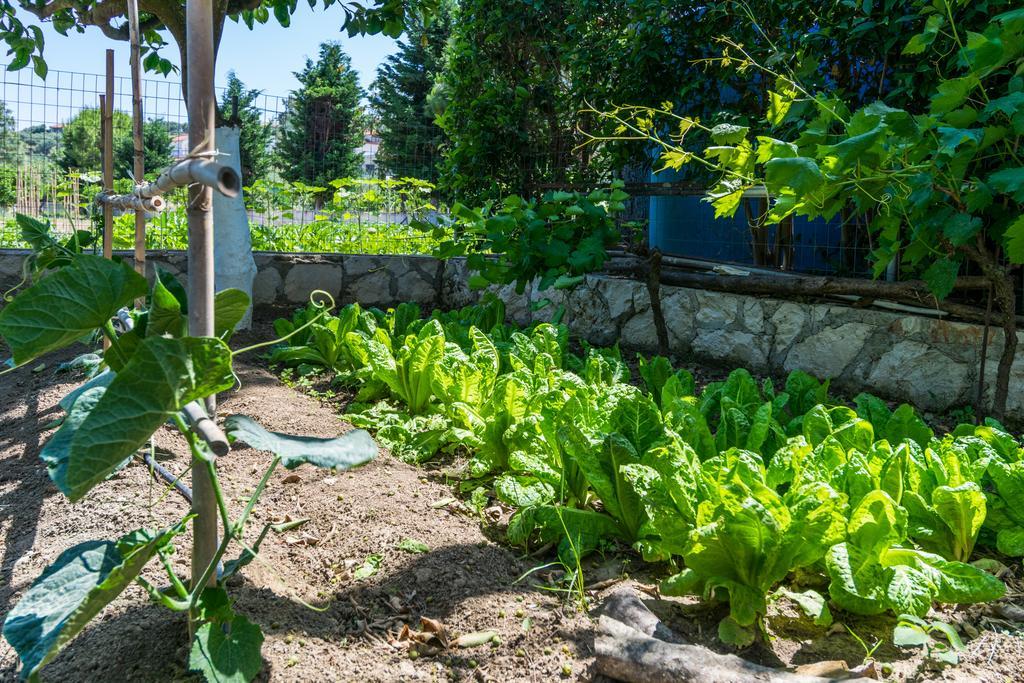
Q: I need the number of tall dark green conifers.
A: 3